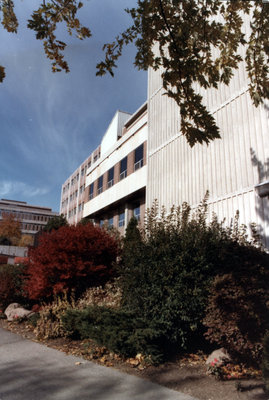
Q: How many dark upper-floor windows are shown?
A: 5